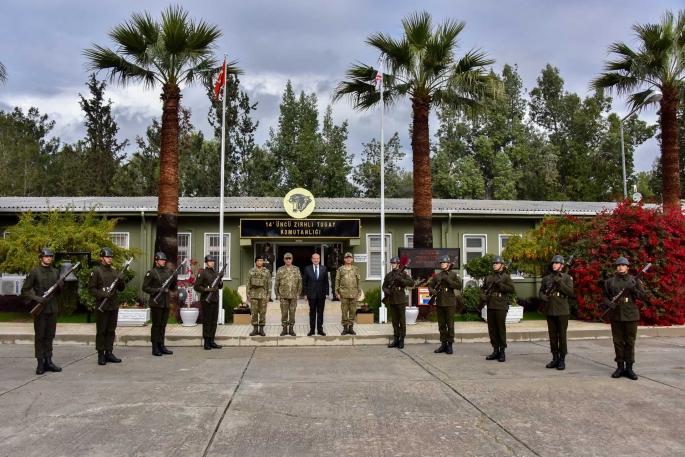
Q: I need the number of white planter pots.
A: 4